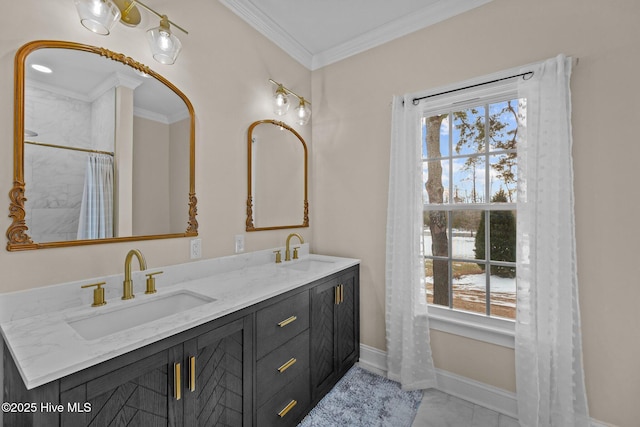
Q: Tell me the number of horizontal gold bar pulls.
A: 3